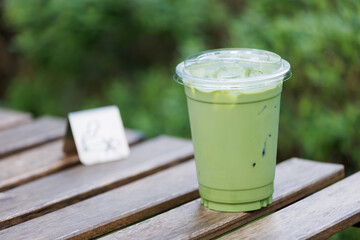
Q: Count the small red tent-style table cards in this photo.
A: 0